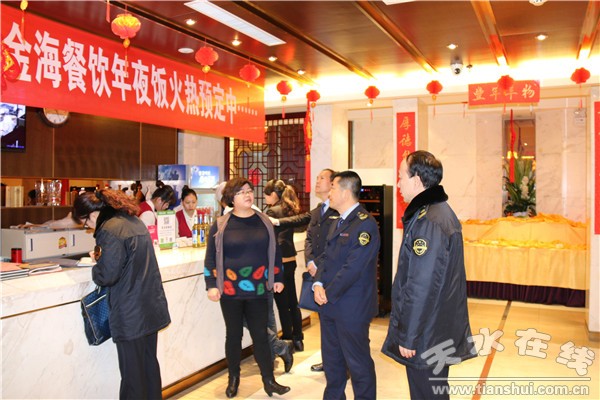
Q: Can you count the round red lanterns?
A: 9